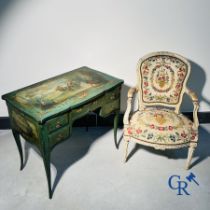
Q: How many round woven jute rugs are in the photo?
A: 0